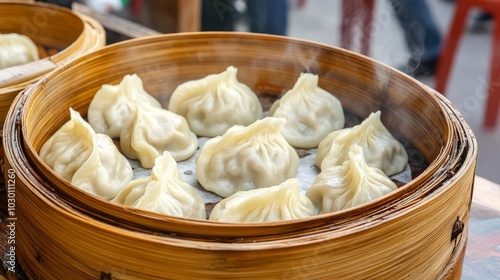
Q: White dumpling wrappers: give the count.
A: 11